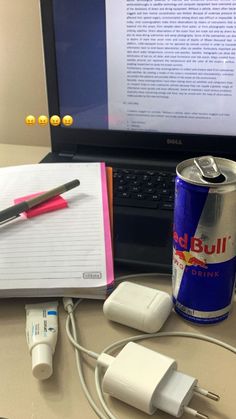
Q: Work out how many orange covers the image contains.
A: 1